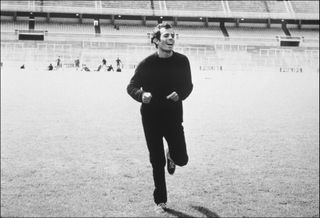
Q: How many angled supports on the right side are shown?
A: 2